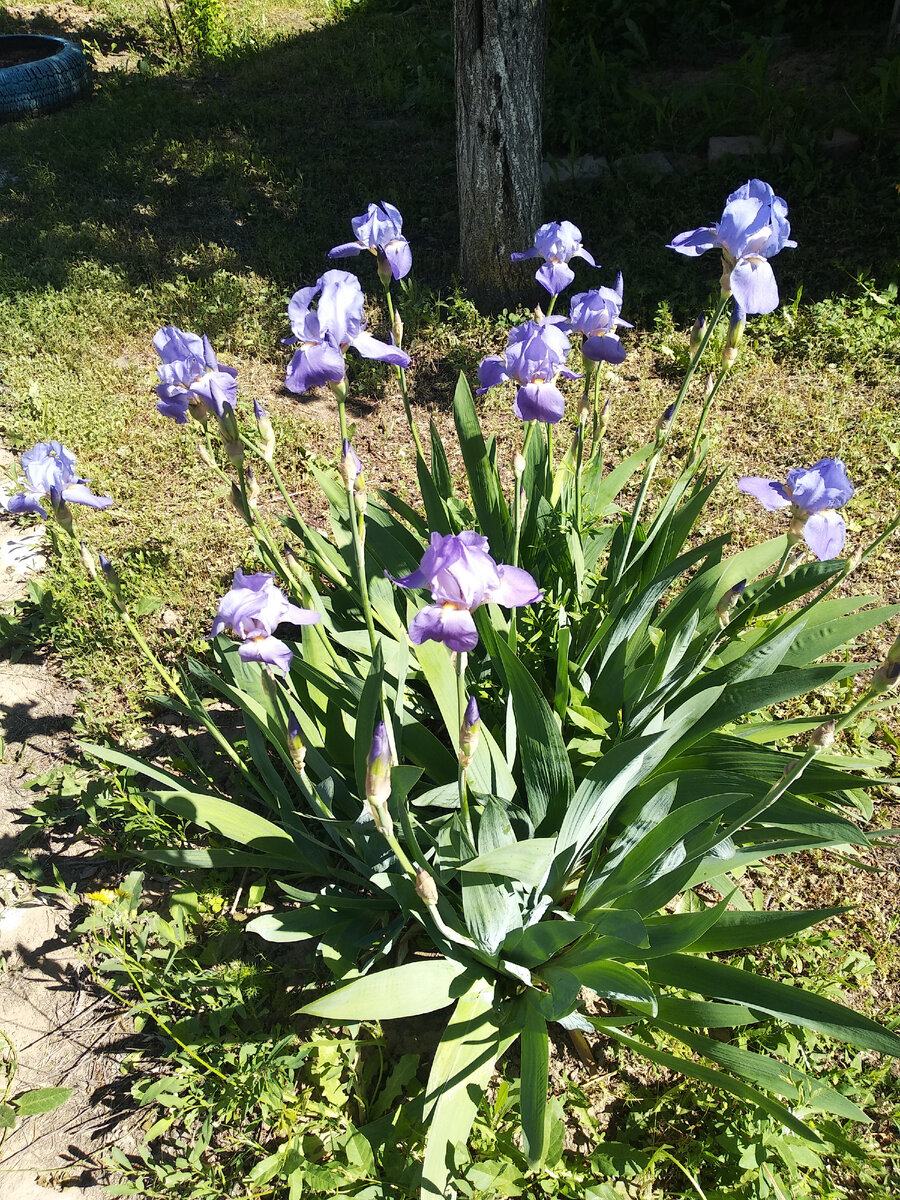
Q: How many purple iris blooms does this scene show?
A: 11